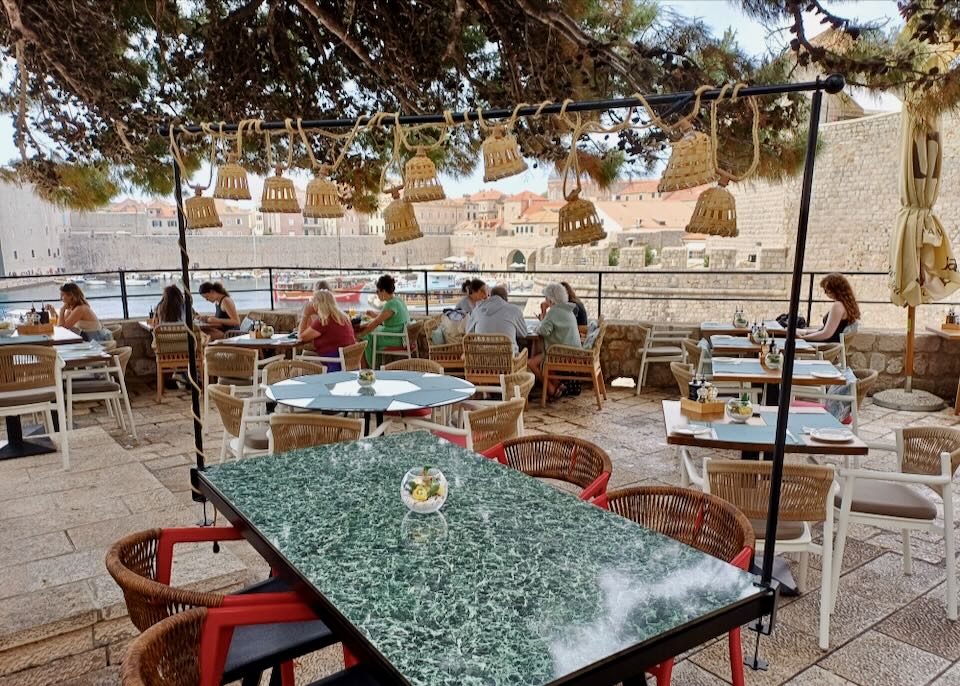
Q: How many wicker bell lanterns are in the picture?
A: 10